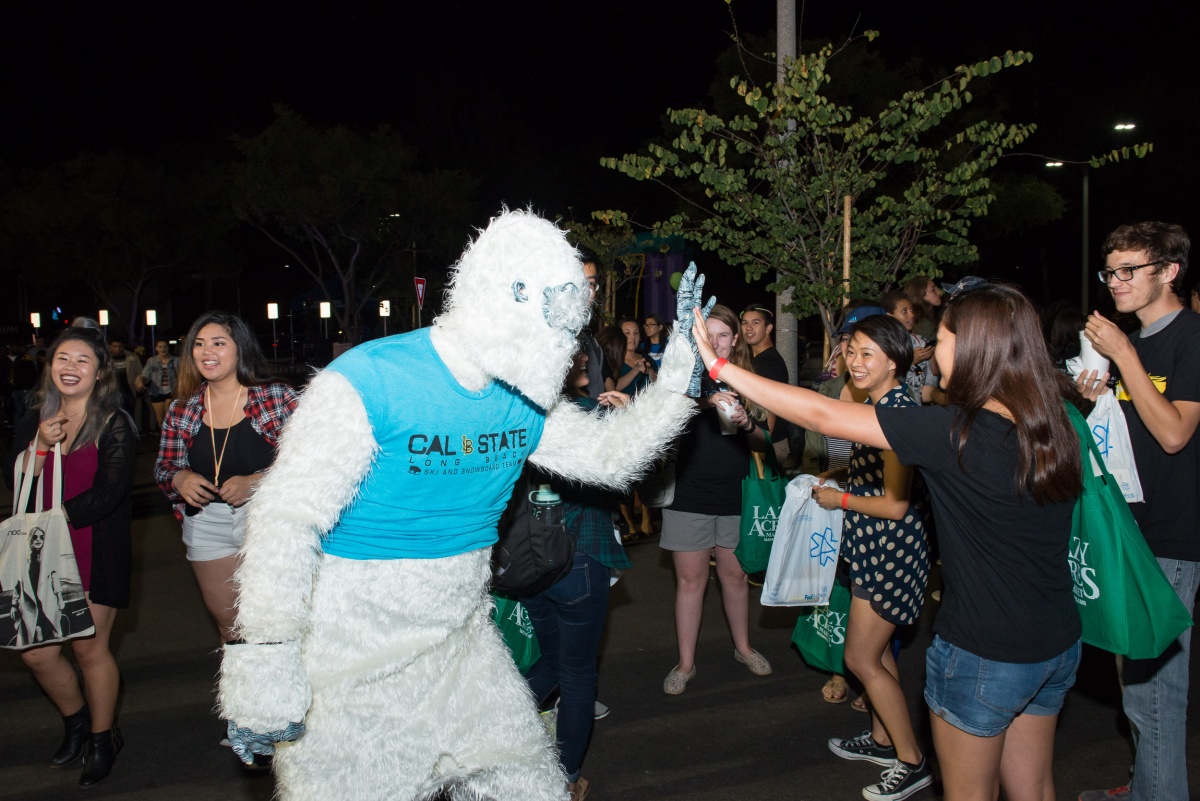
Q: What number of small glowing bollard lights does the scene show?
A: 6